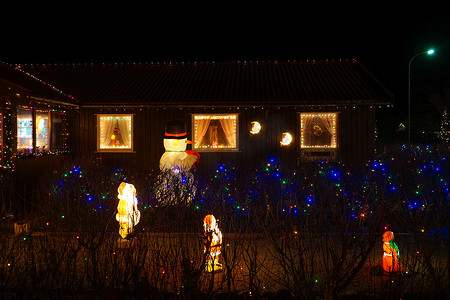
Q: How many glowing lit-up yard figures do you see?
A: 4